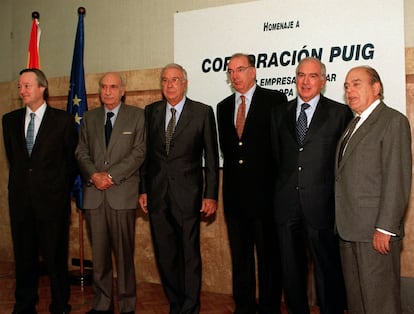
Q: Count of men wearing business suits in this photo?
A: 6